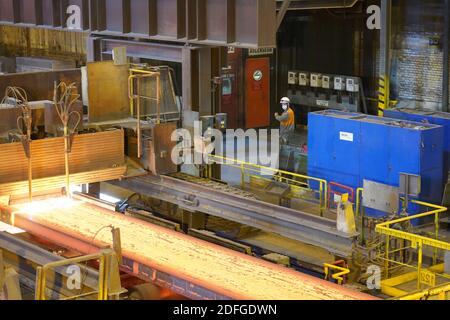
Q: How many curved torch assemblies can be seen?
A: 2